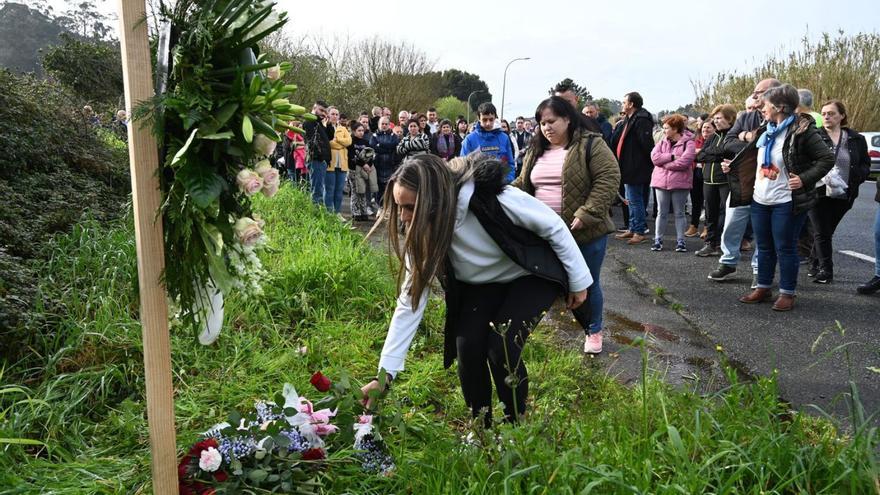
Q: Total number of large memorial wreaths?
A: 1